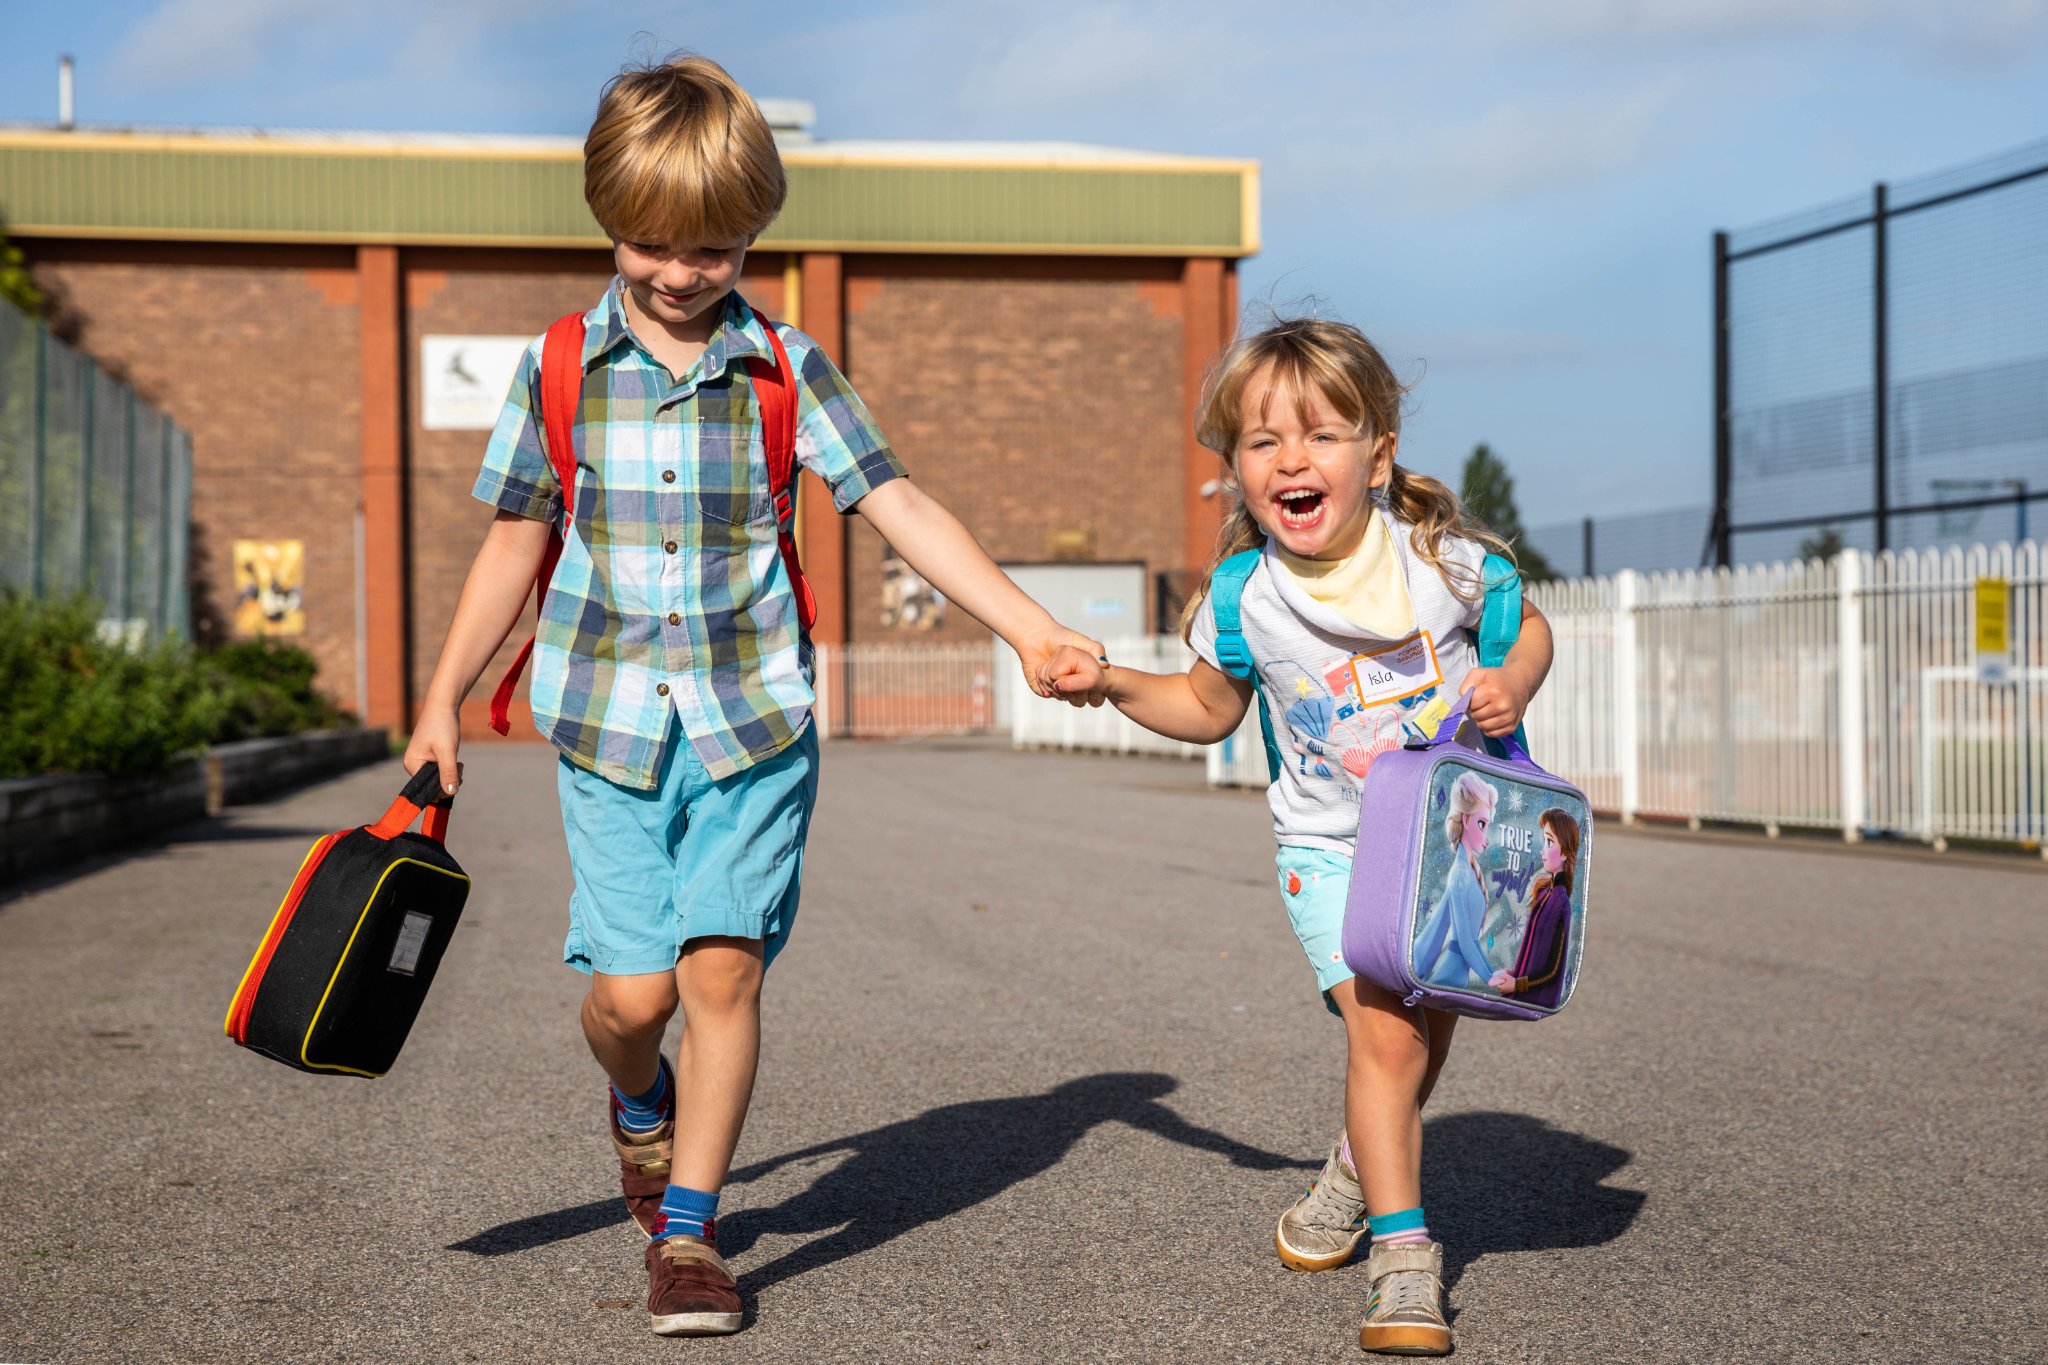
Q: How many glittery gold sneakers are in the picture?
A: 2